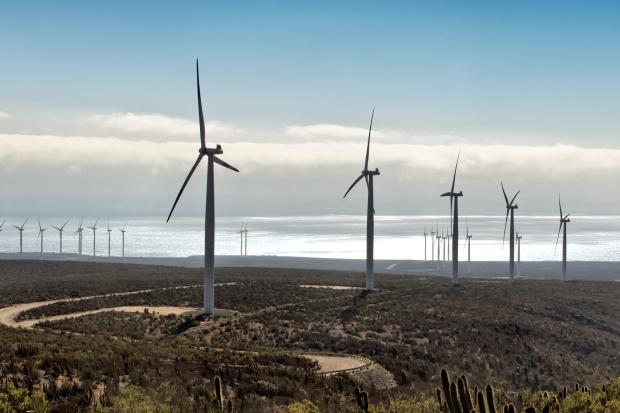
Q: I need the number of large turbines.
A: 5